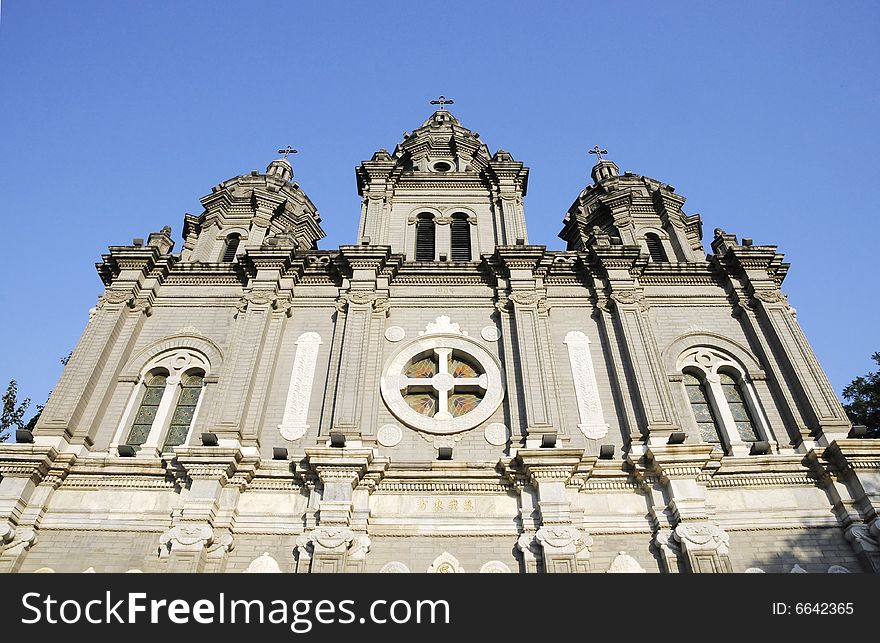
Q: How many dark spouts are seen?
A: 11